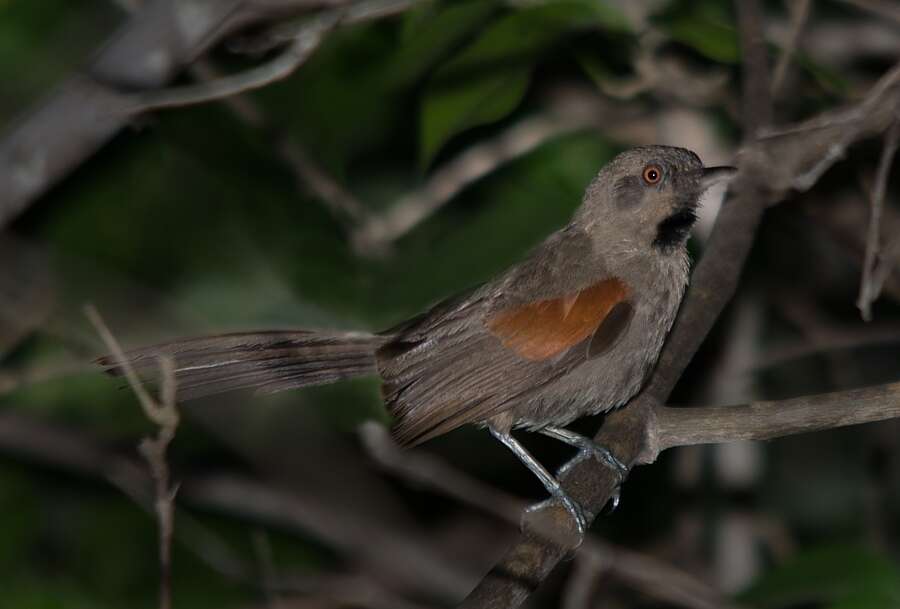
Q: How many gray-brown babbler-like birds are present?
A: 1